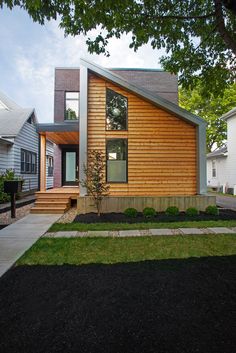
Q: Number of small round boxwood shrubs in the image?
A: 5